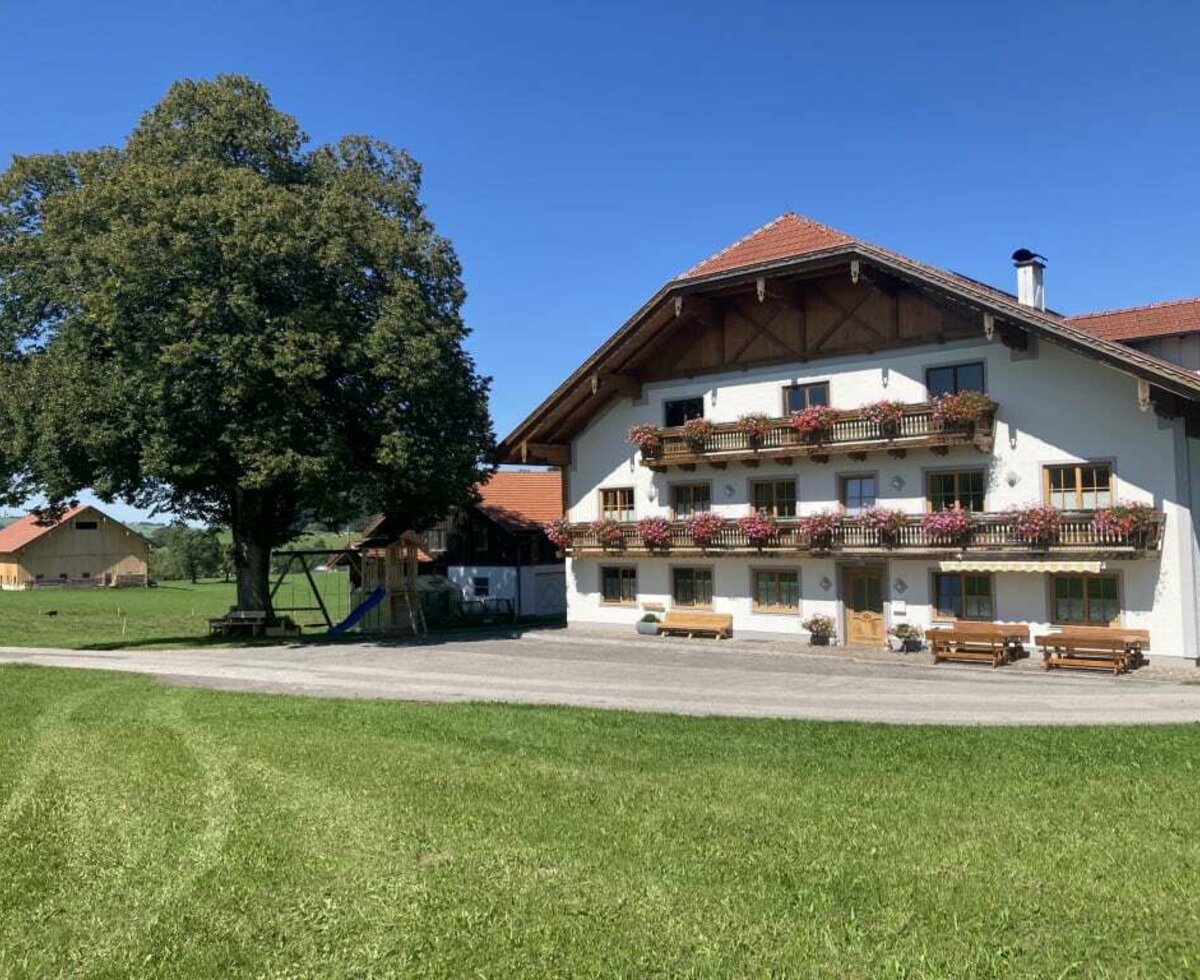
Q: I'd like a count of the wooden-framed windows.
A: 14